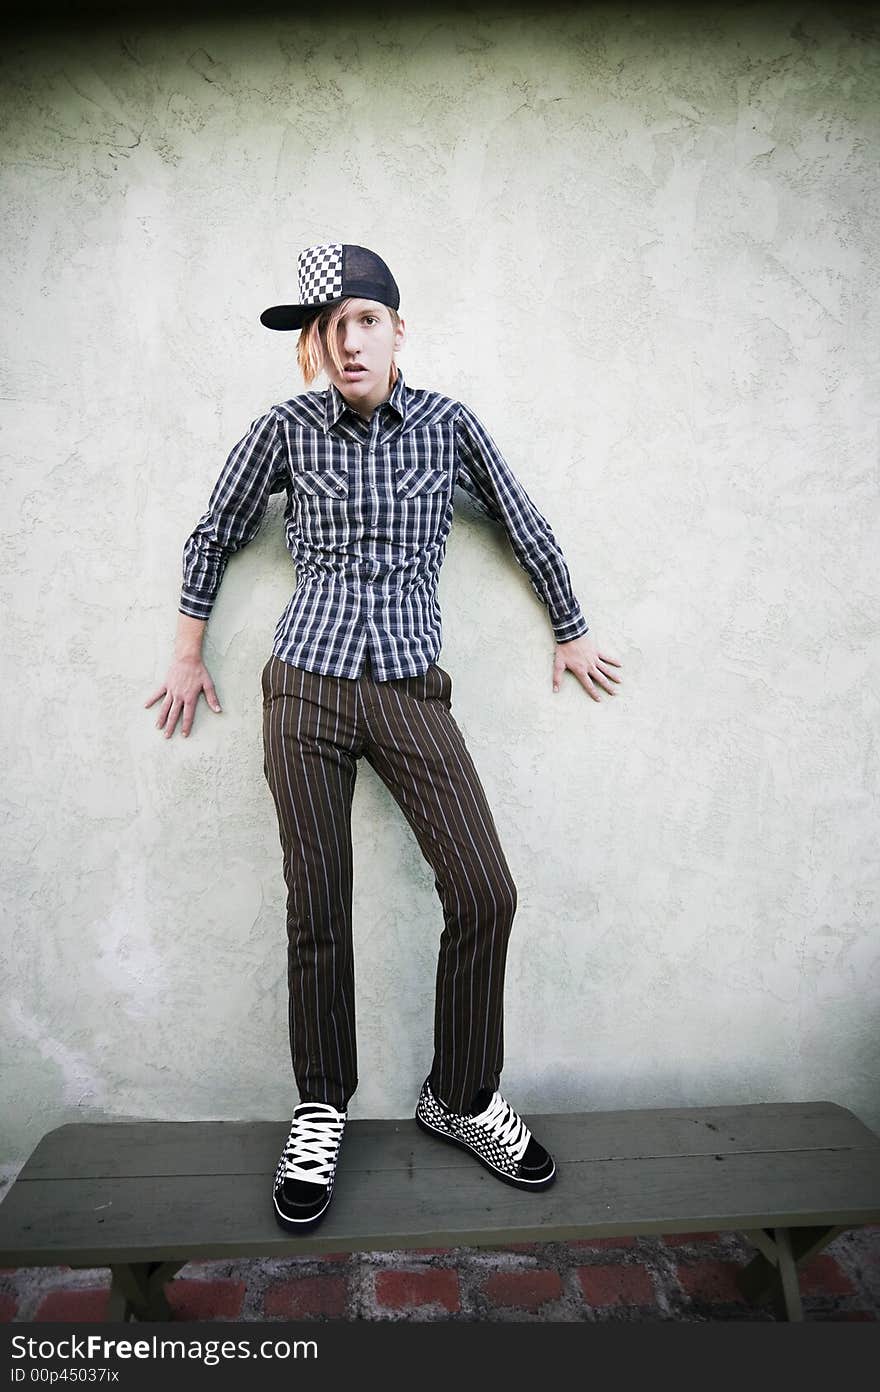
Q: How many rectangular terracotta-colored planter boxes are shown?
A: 0